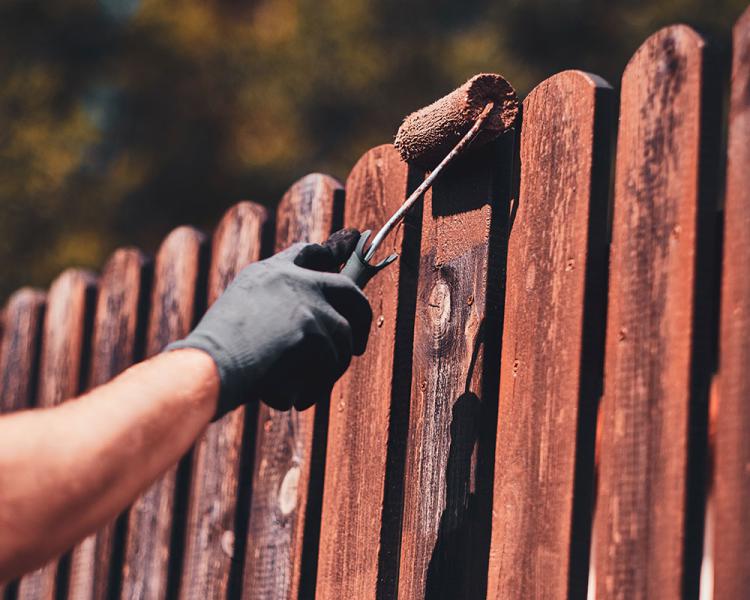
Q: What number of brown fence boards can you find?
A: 11